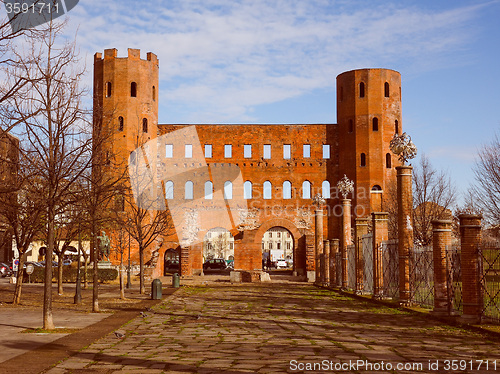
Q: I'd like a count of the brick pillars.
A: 9